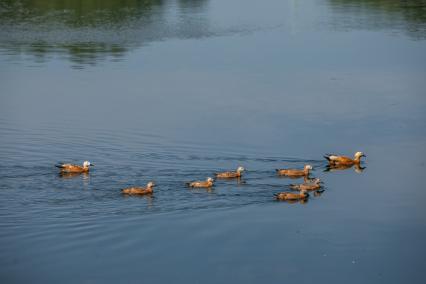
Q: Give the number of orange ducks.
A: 8